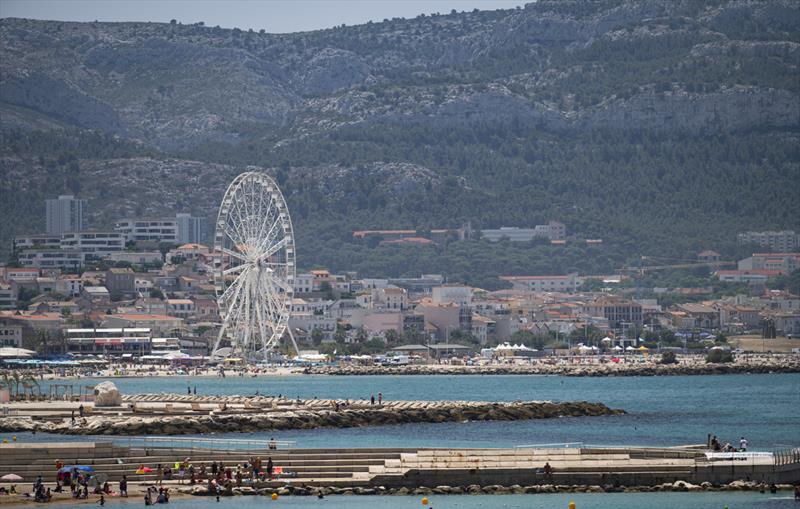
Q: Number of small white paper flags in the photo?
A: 0